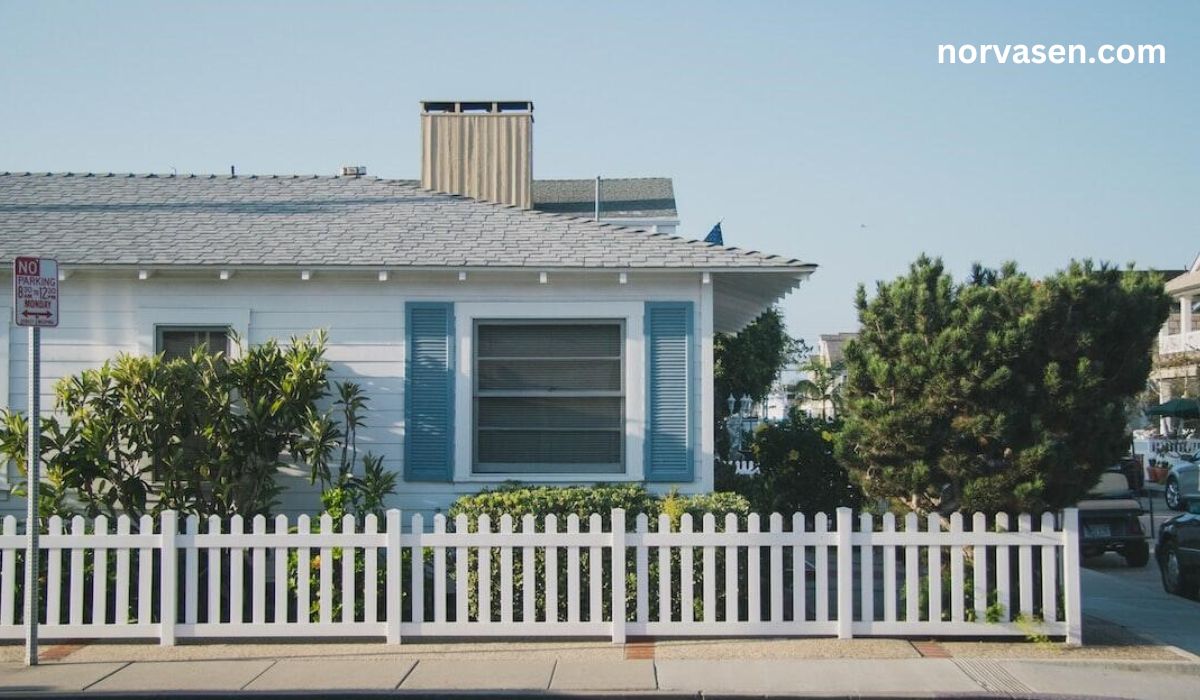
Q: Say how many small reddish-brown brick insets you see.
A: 3